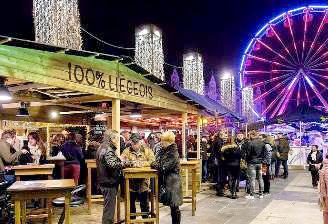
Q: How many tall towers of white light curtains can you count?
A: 5